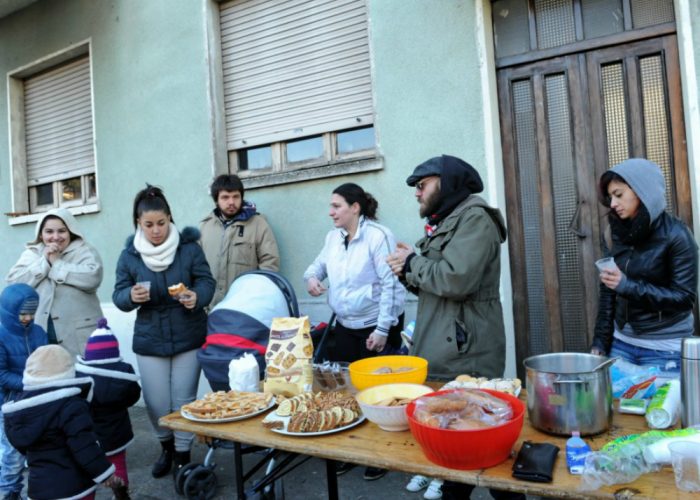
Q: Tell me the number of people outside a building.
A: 9